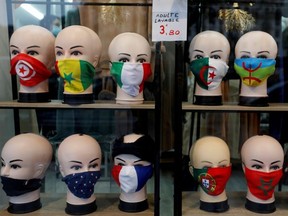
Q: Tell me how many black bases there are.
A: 9